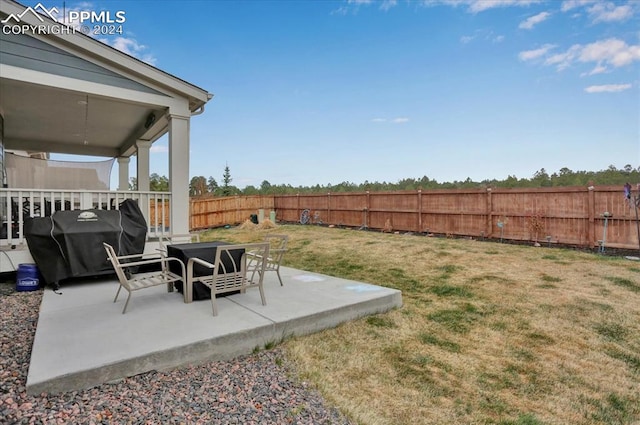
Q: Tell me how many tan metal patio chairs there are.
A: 4